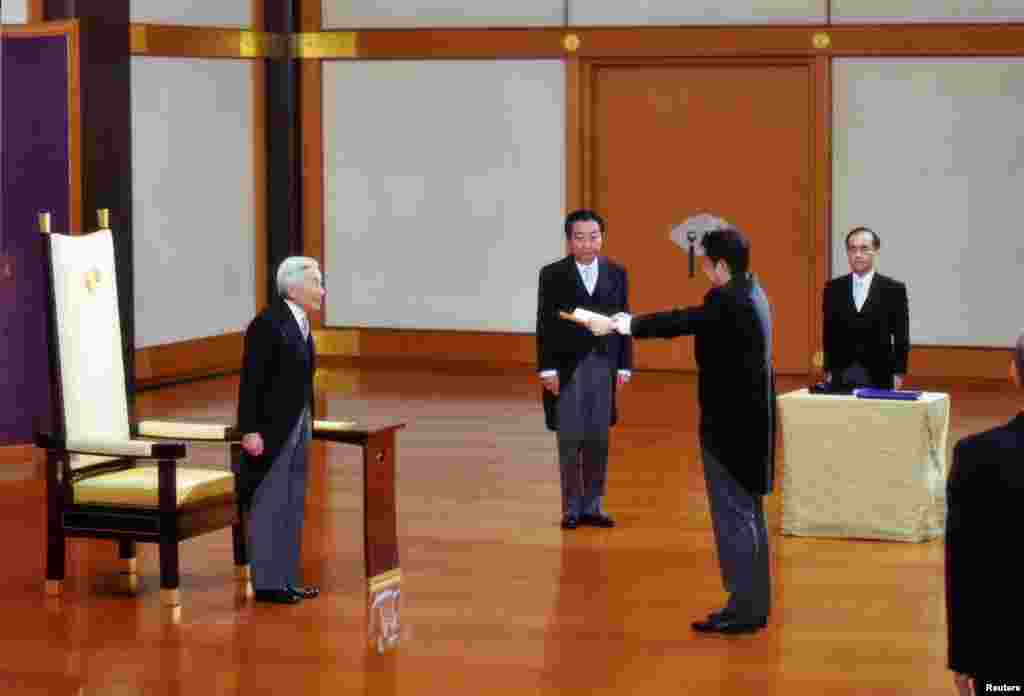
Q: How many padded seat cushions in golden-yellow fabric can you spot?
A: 1